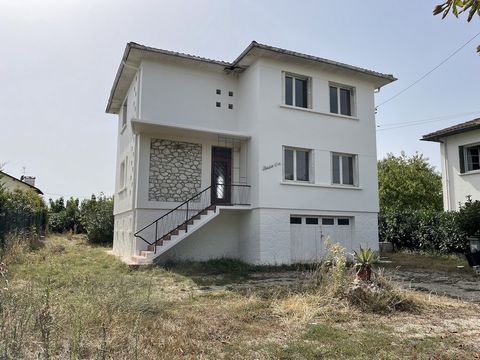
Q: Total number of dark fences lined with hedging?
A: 1